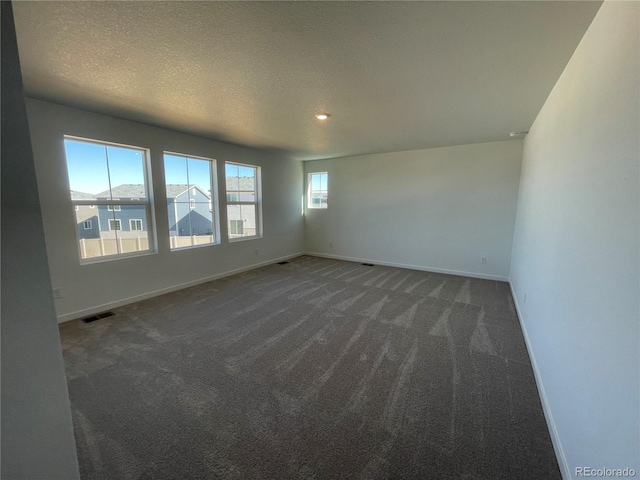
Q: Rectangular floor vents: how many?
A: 3